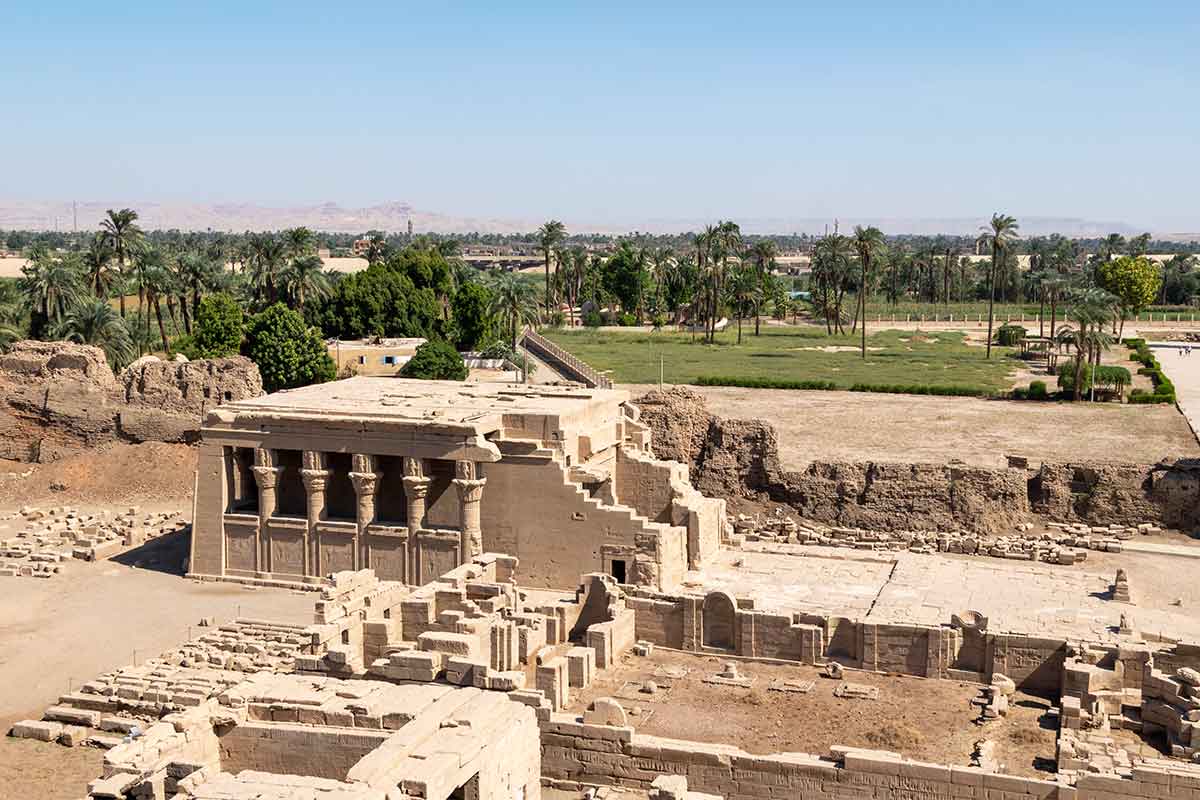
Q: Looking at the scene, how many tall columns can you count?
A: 5